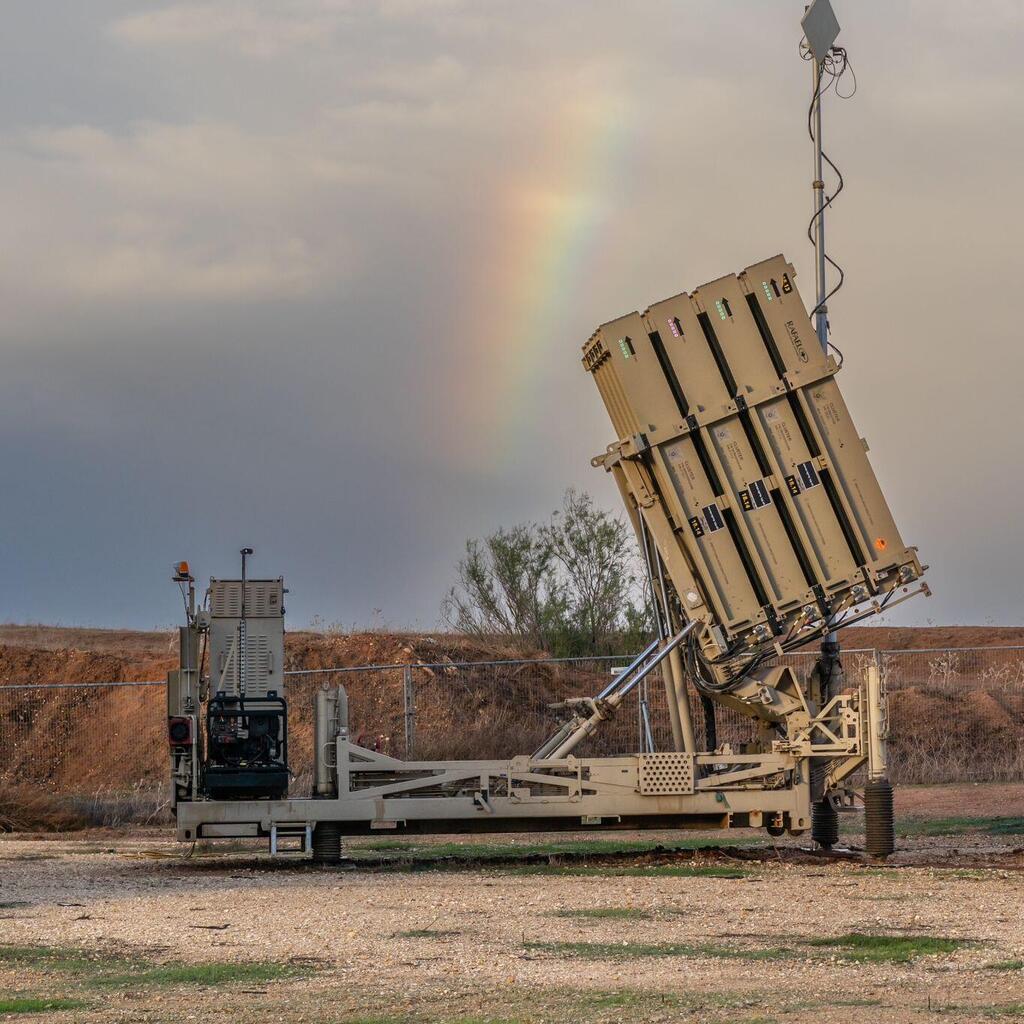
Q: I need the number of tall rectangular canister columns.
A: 4